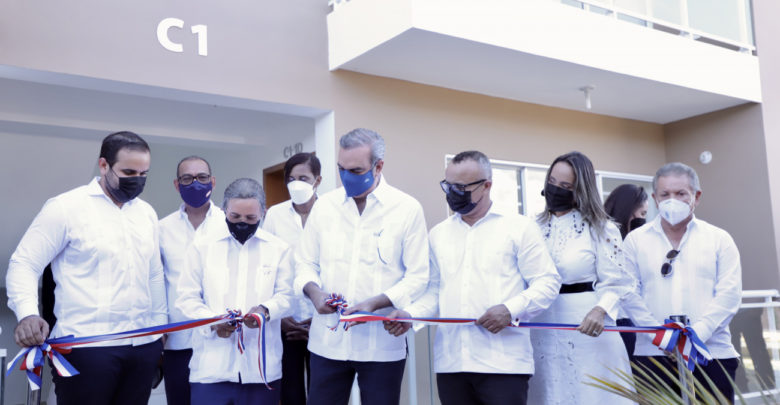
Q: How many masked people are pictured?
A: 9